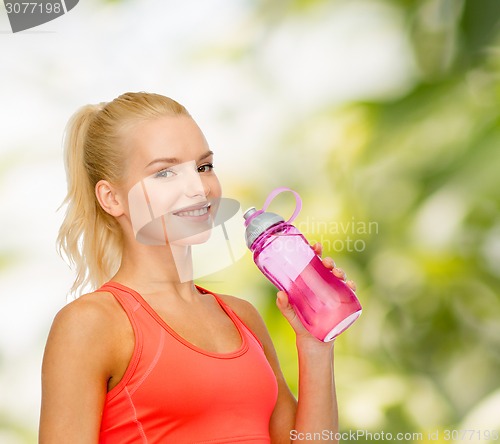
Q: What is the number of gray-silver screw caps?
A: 1